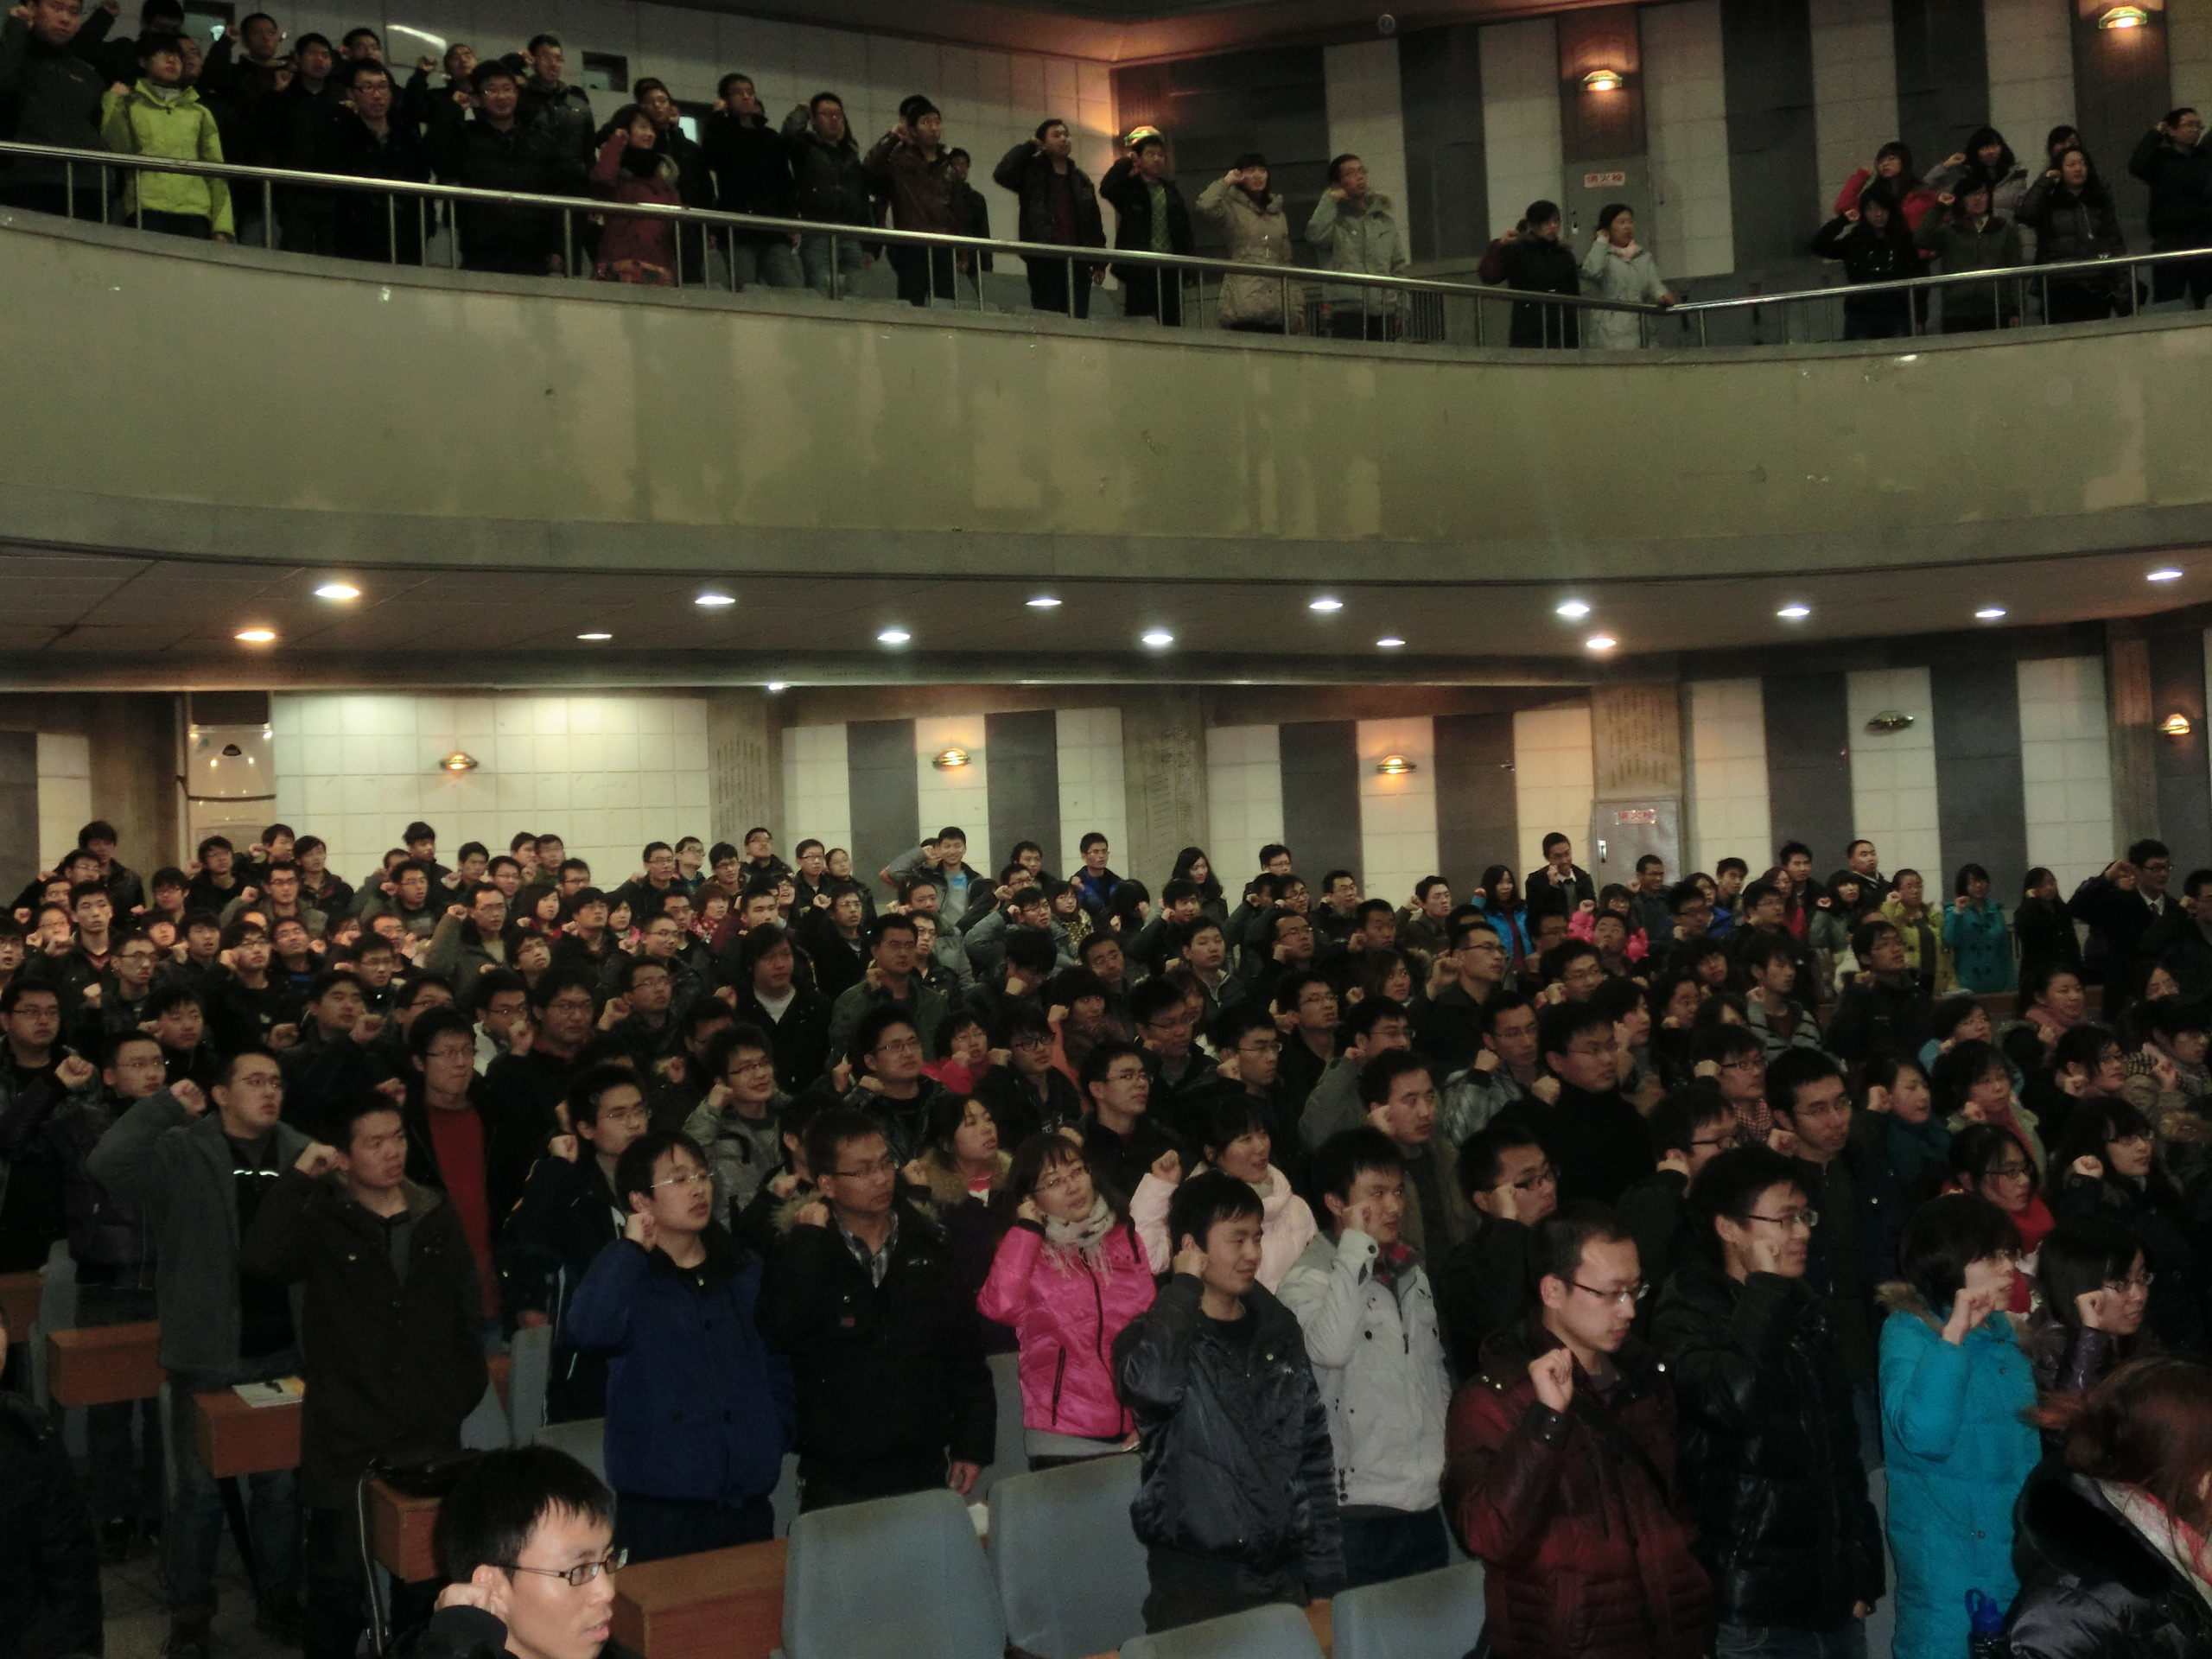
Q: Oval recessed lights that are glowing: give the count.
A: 14